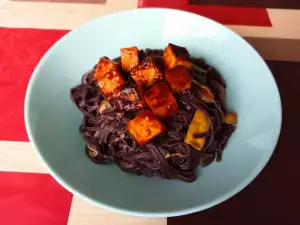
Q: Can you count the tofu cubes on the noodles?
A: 8